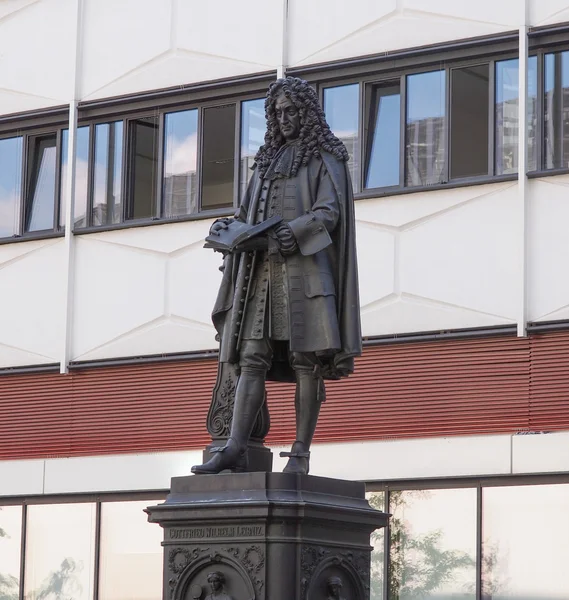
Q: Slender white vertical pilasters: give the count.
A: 3